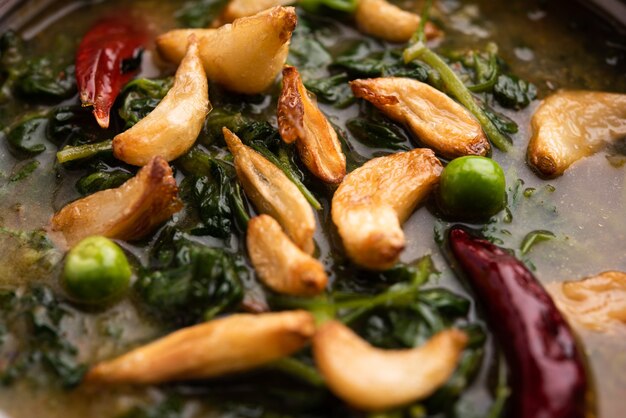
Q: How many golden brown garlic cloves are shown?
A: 14